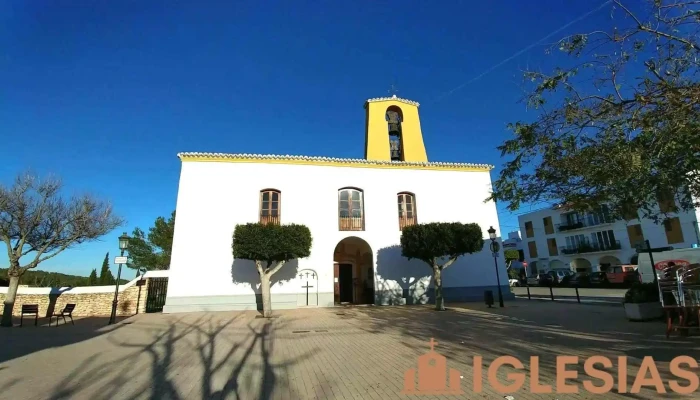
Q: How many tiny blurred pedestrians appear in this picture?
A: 0